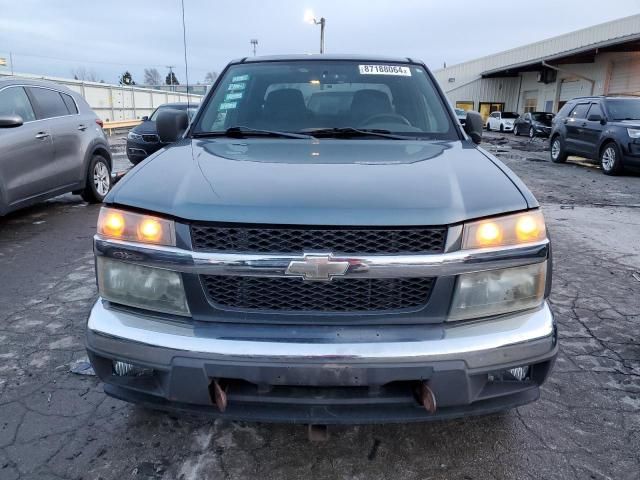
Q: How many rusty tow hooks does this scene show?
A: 2